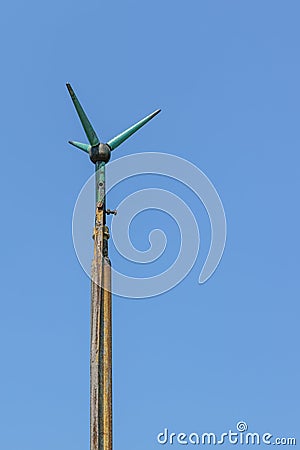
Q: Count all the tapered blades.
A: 3